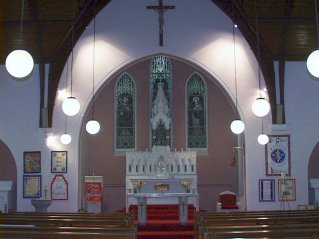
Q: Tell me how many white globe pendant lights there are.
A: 8